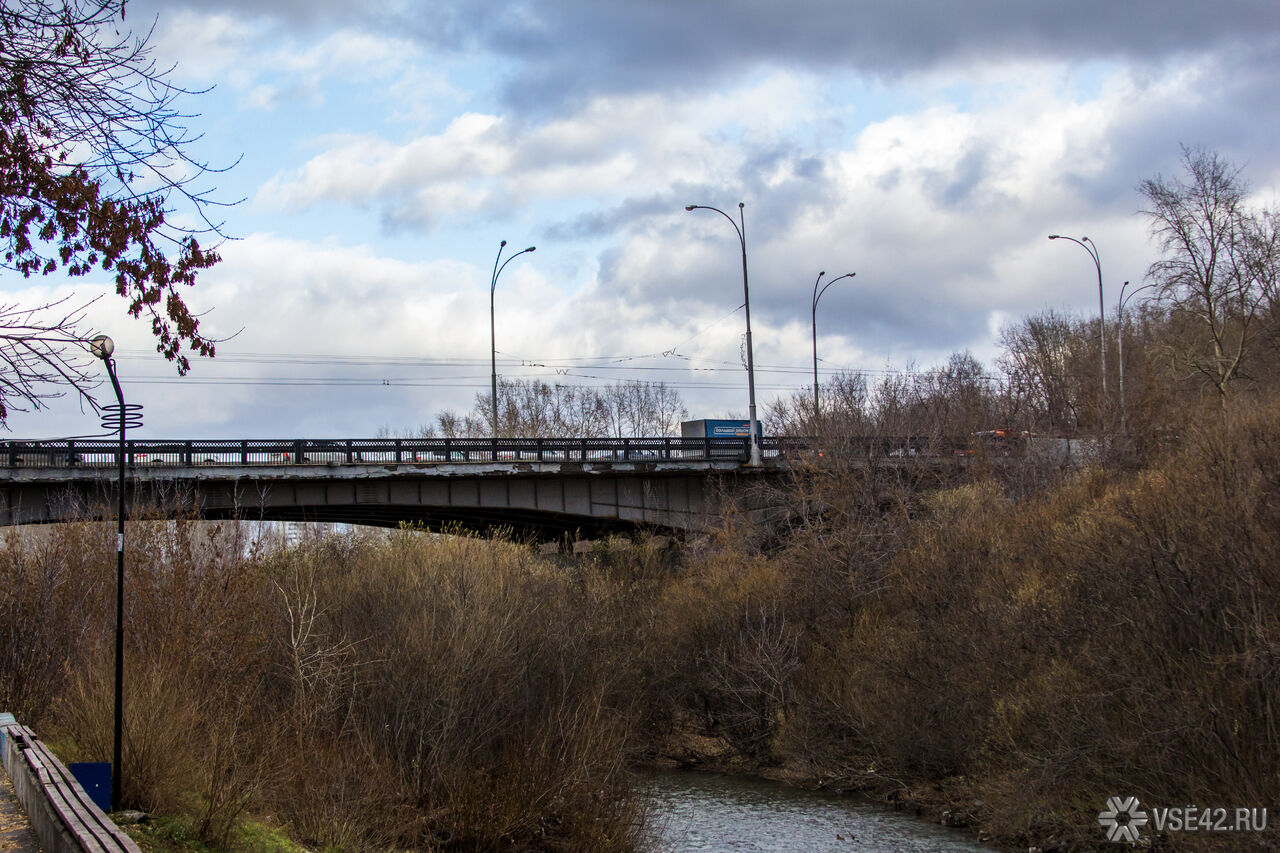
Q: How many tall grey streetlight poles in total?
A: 5